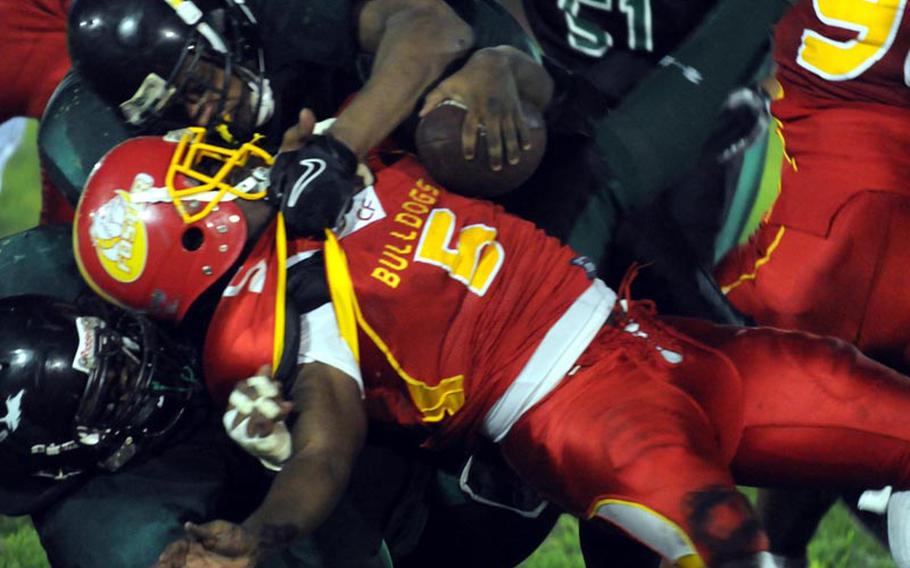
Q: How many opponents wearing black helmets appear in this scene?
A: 2